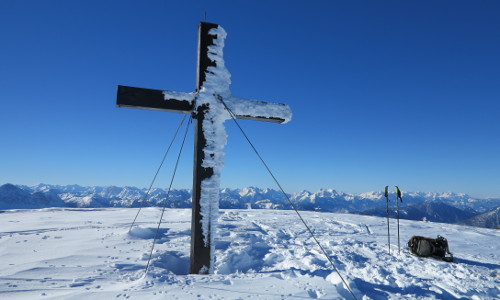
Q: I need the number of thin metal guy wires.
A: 3